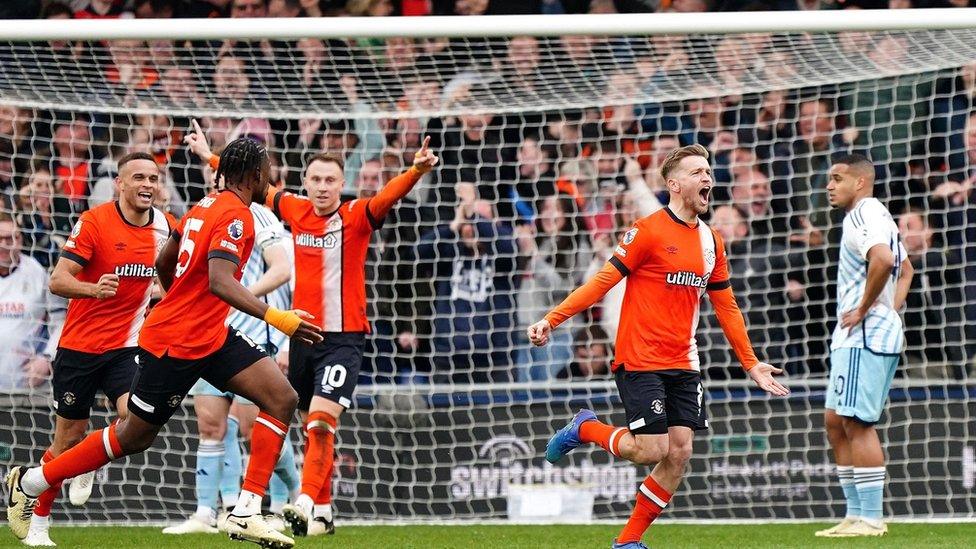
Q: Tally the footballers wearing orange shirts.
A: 4